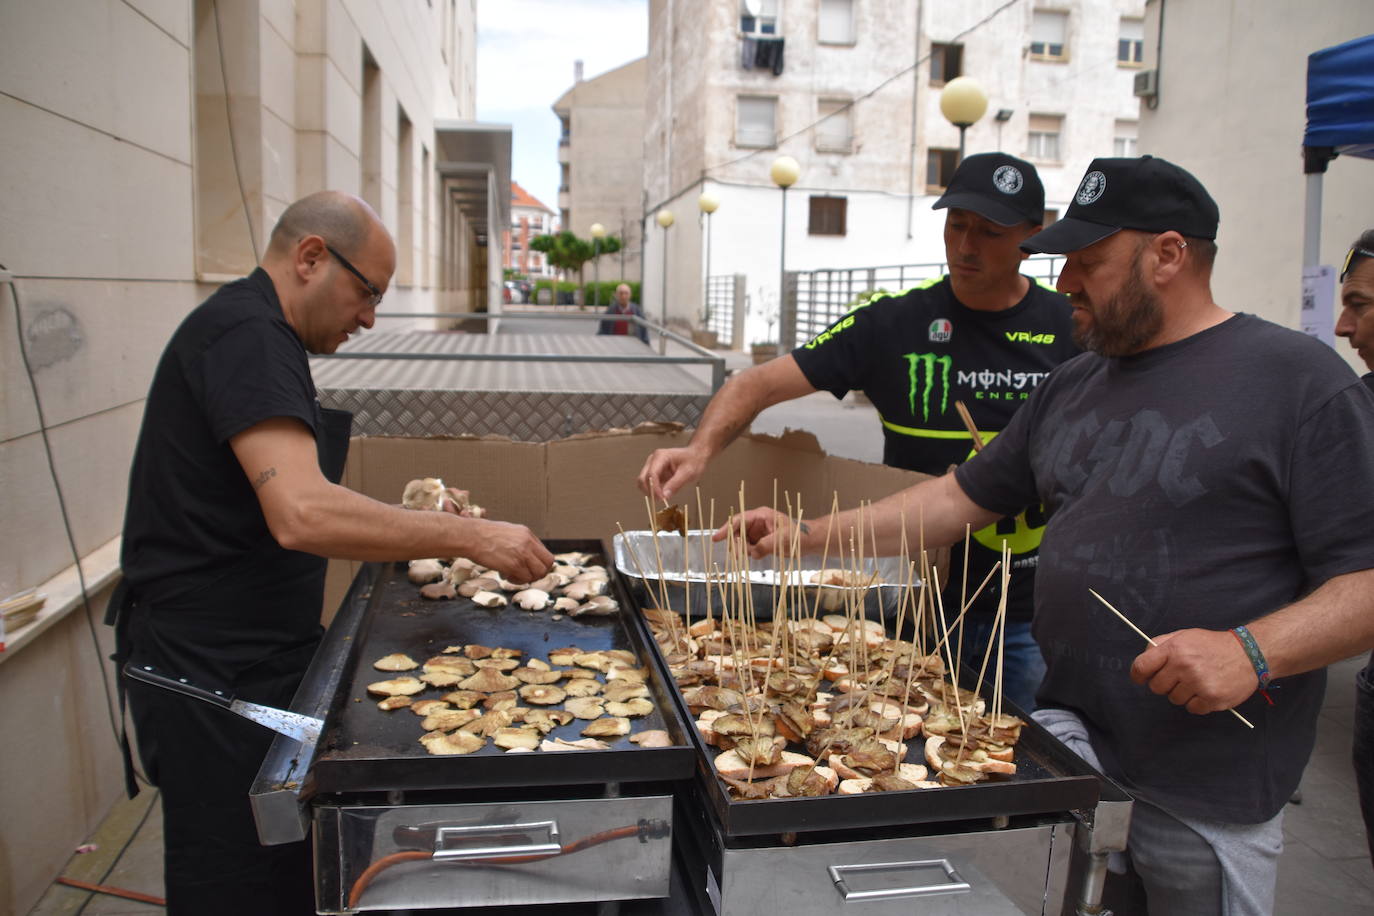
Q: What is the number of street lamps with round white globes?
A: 5